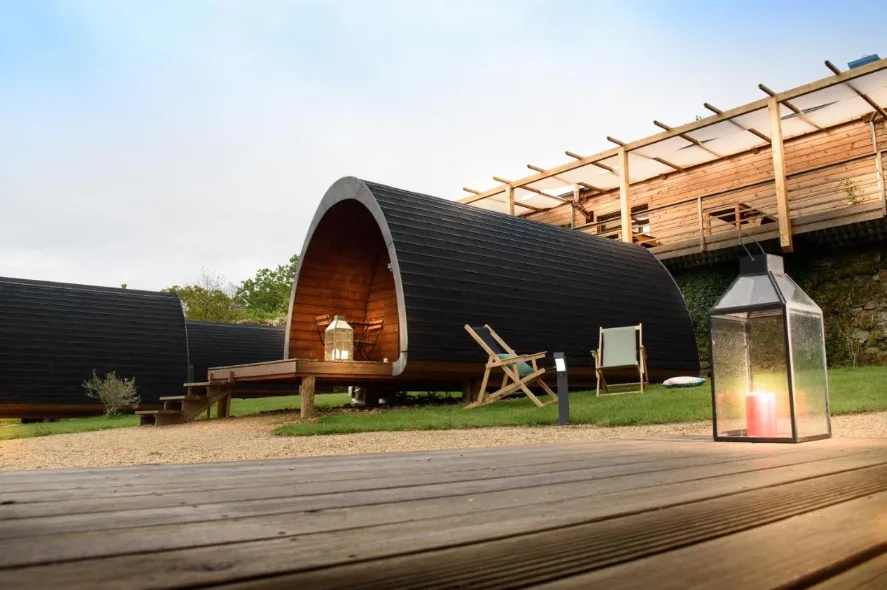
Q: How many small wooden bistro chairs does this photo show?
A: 2